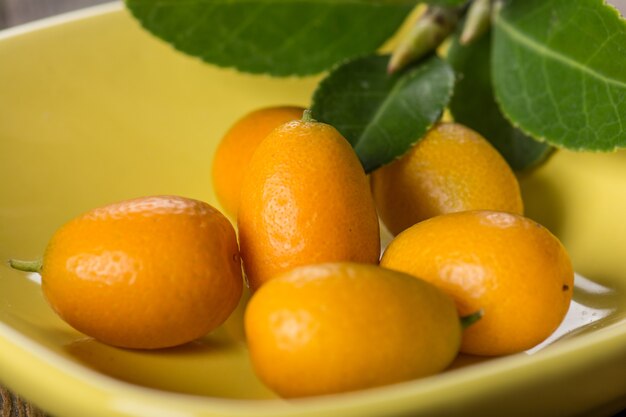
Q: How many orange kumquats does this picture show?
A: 6